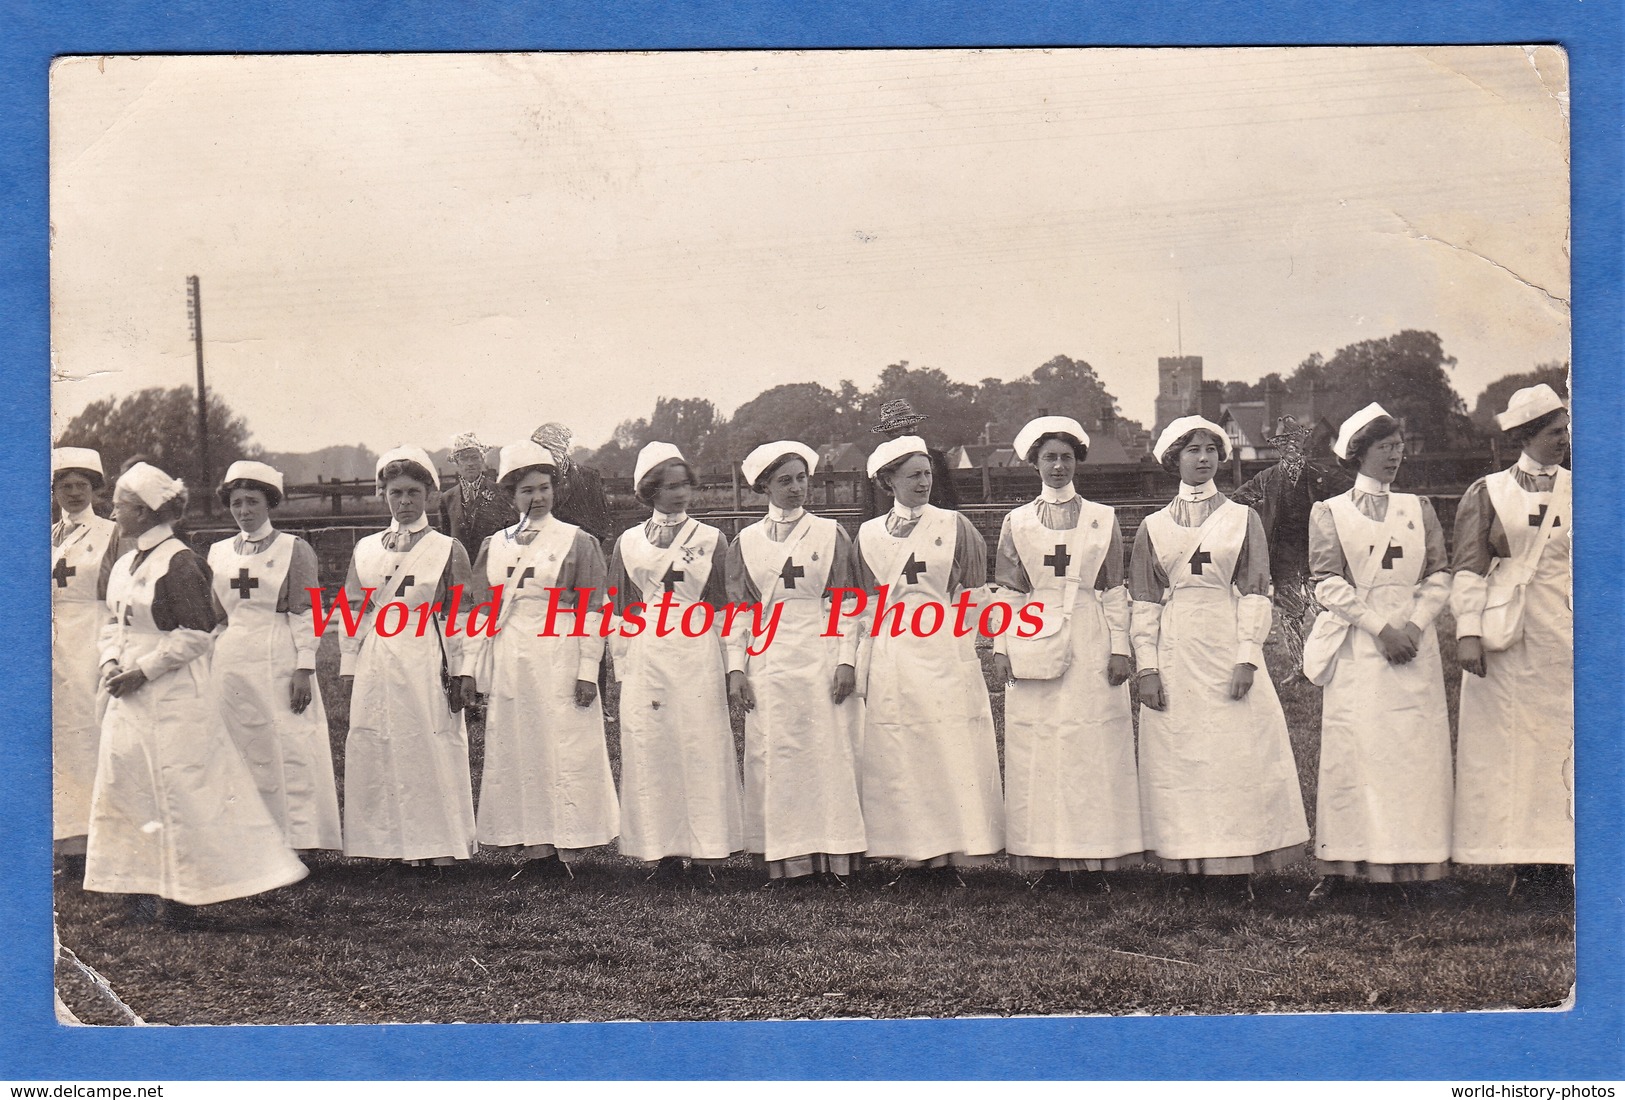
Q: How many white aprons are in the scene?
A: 12